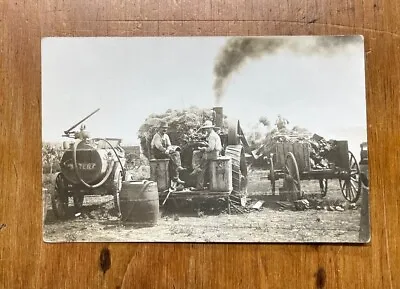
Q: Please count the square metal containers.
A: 2